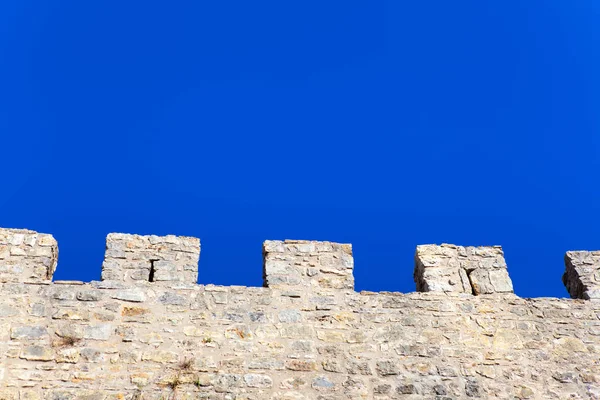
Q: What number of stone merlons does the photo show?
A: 5